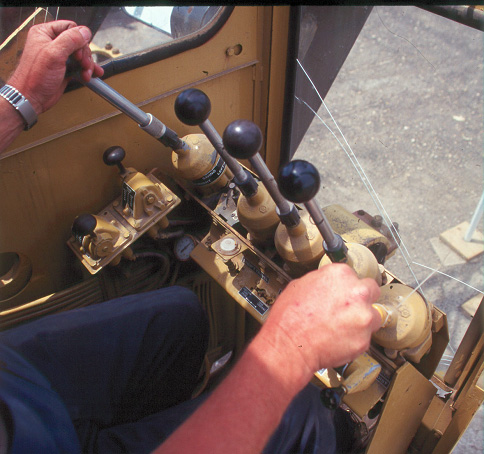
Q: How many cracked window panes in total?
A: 1